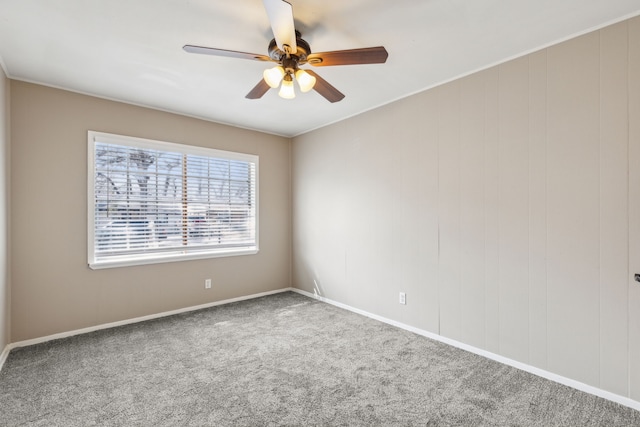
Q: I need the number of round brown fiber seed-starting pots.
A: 0